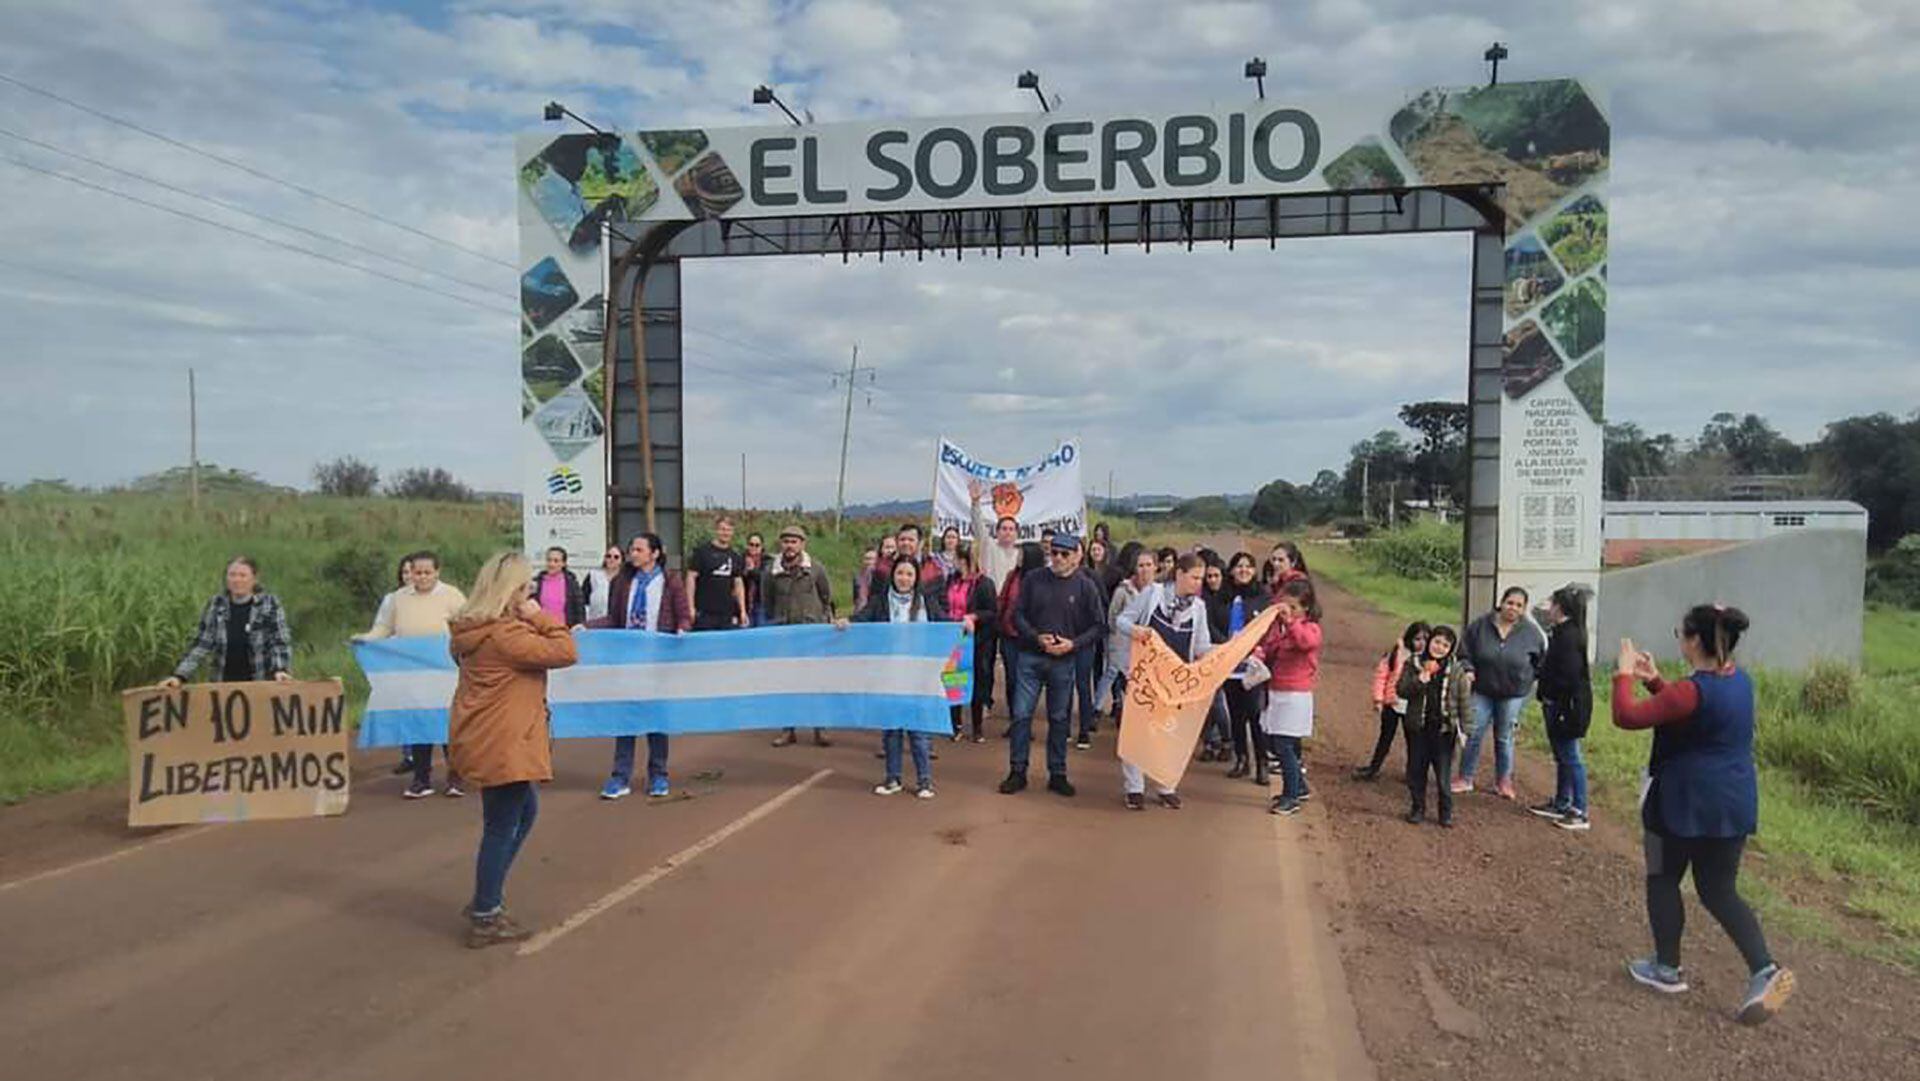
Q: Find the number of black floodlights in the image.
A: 5